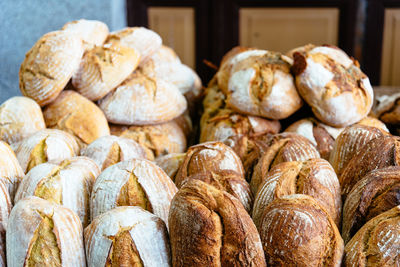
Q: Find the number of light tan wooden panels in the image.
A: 3